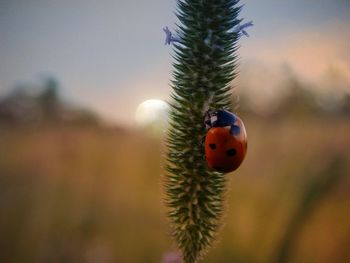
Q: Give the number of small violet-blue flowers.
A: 2